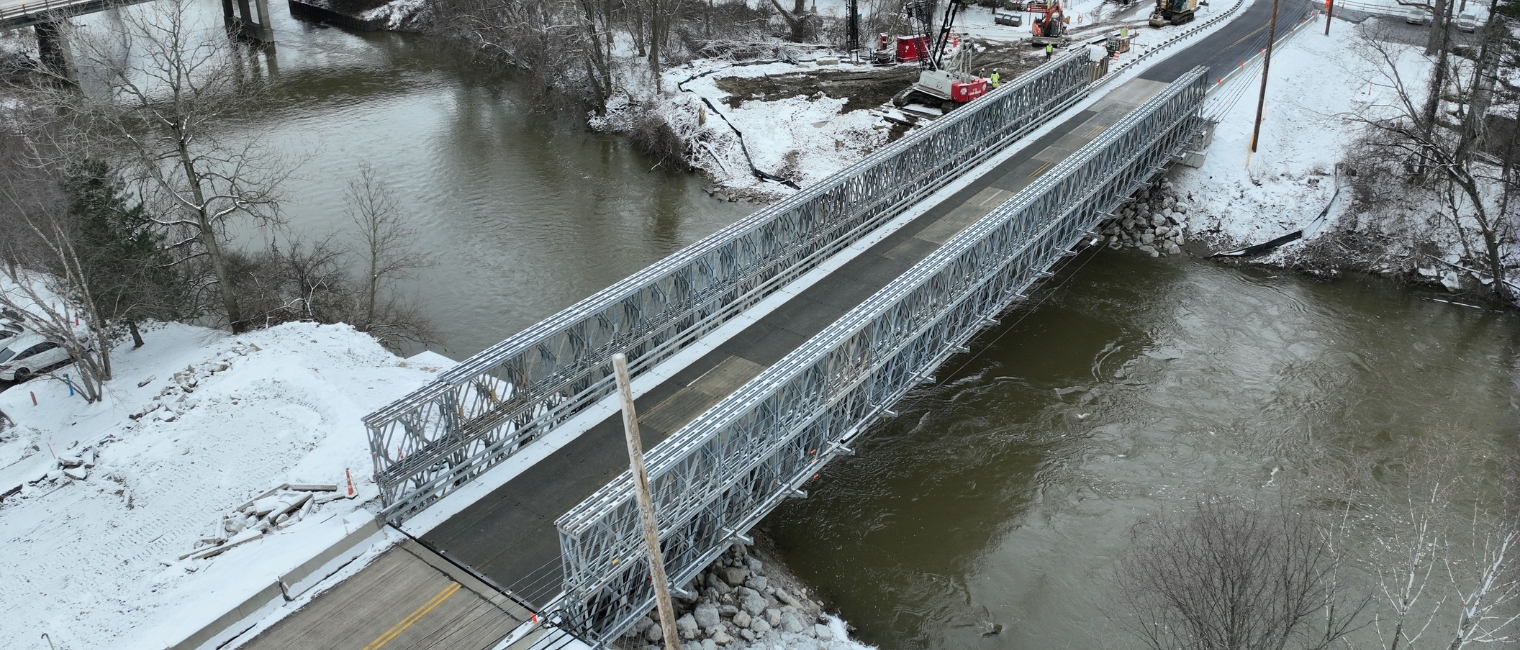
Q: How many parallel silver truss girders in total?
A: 2